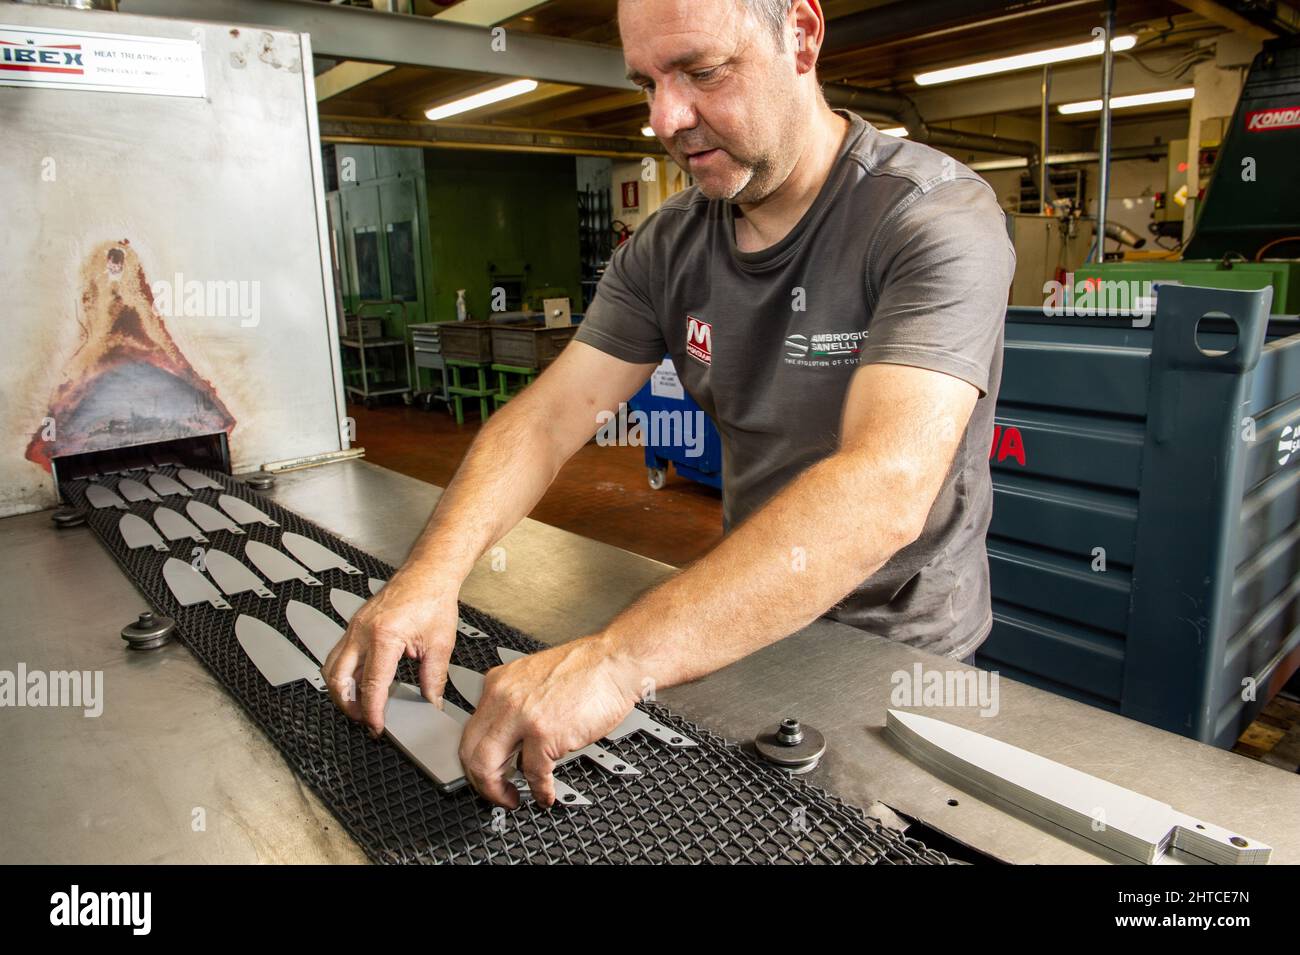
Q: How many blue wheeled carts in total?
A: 1